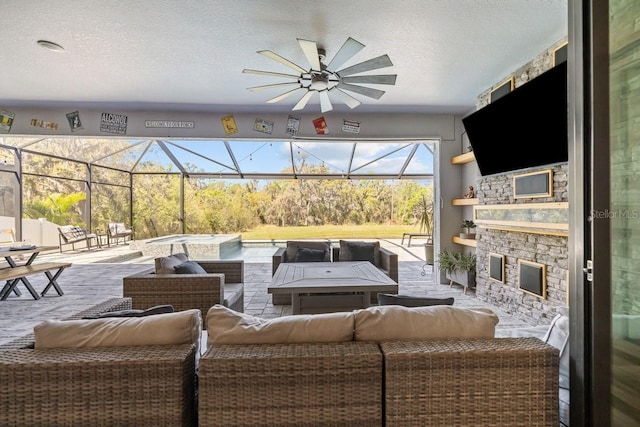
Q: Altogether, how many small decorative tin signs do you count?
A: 10